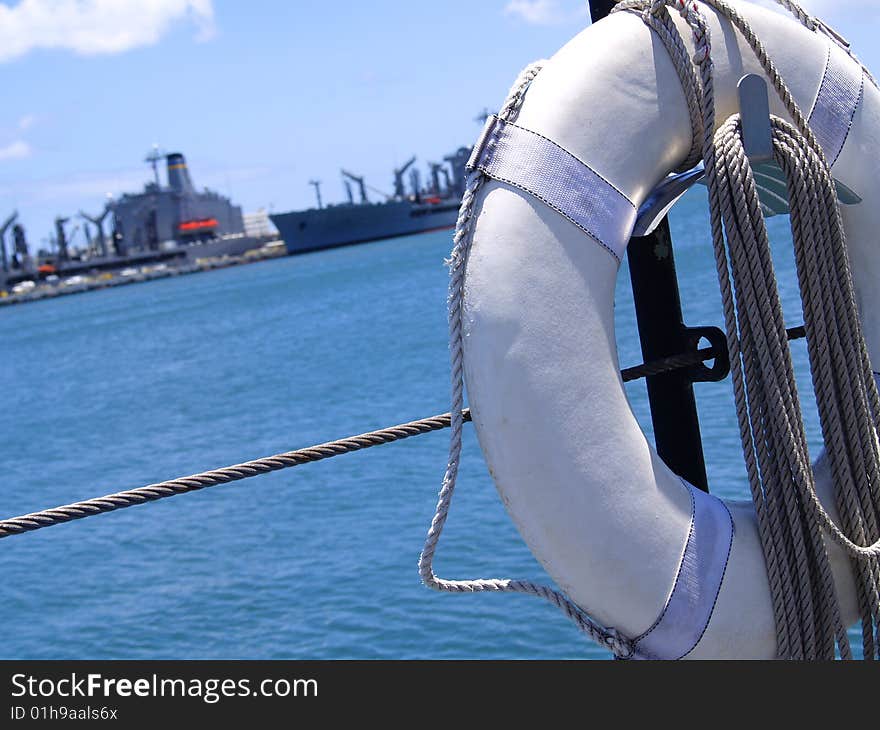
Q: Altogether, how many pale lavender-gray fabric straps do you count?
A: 3